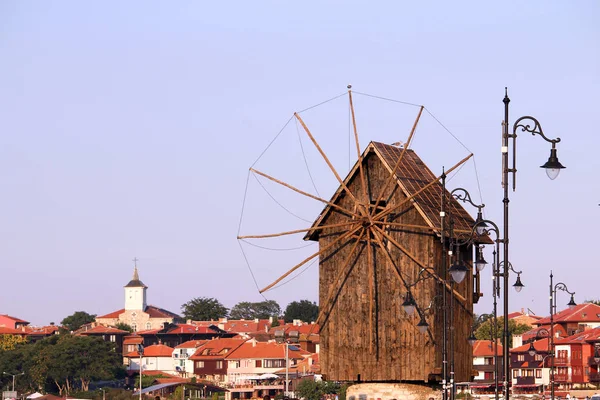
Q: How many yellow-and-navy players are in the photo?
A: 0